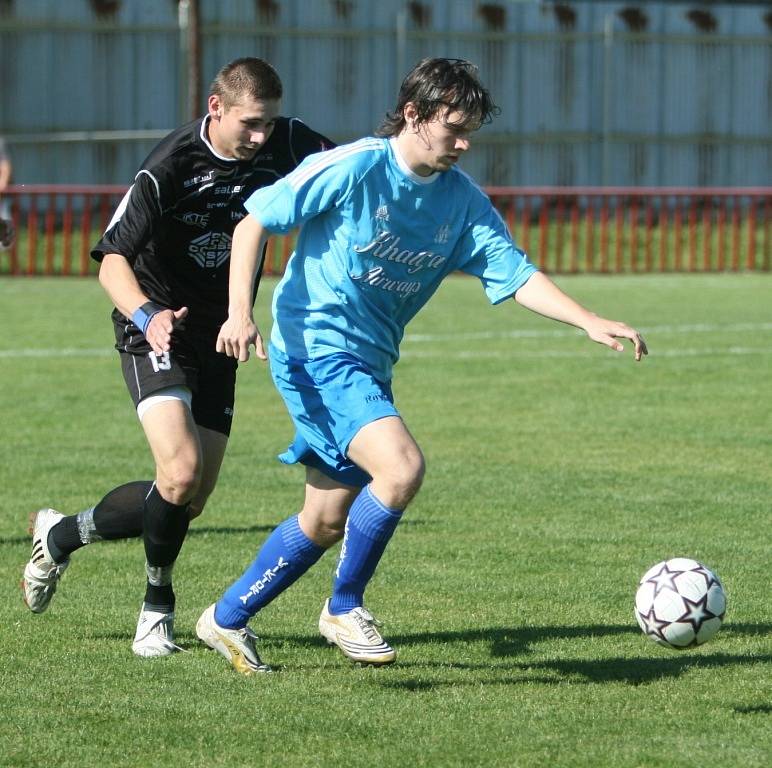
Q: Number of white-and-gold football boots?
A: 2